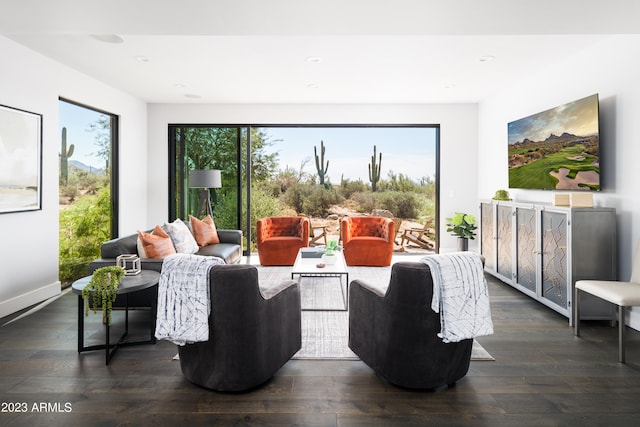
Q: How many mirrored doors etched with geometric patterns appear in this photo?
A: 4